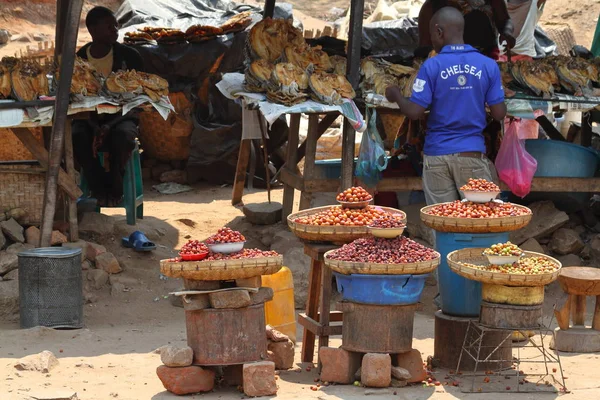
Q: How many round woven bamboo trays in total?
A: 5